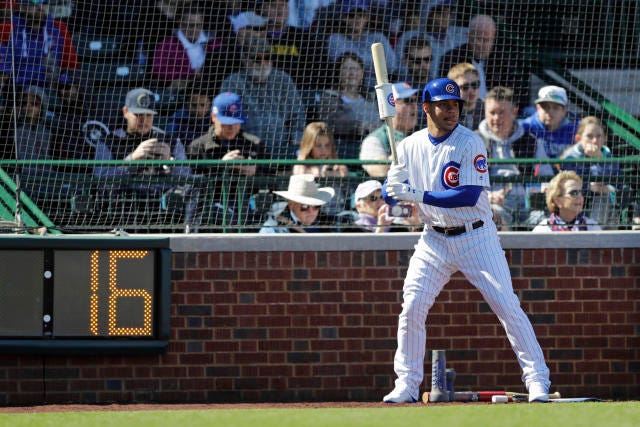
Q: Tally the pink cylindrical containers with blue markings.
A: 0